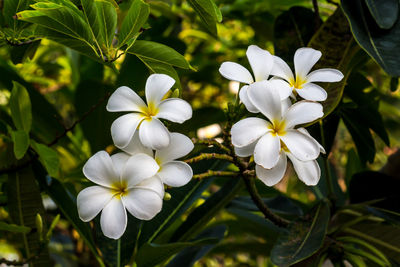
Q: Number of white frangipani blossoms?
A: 7